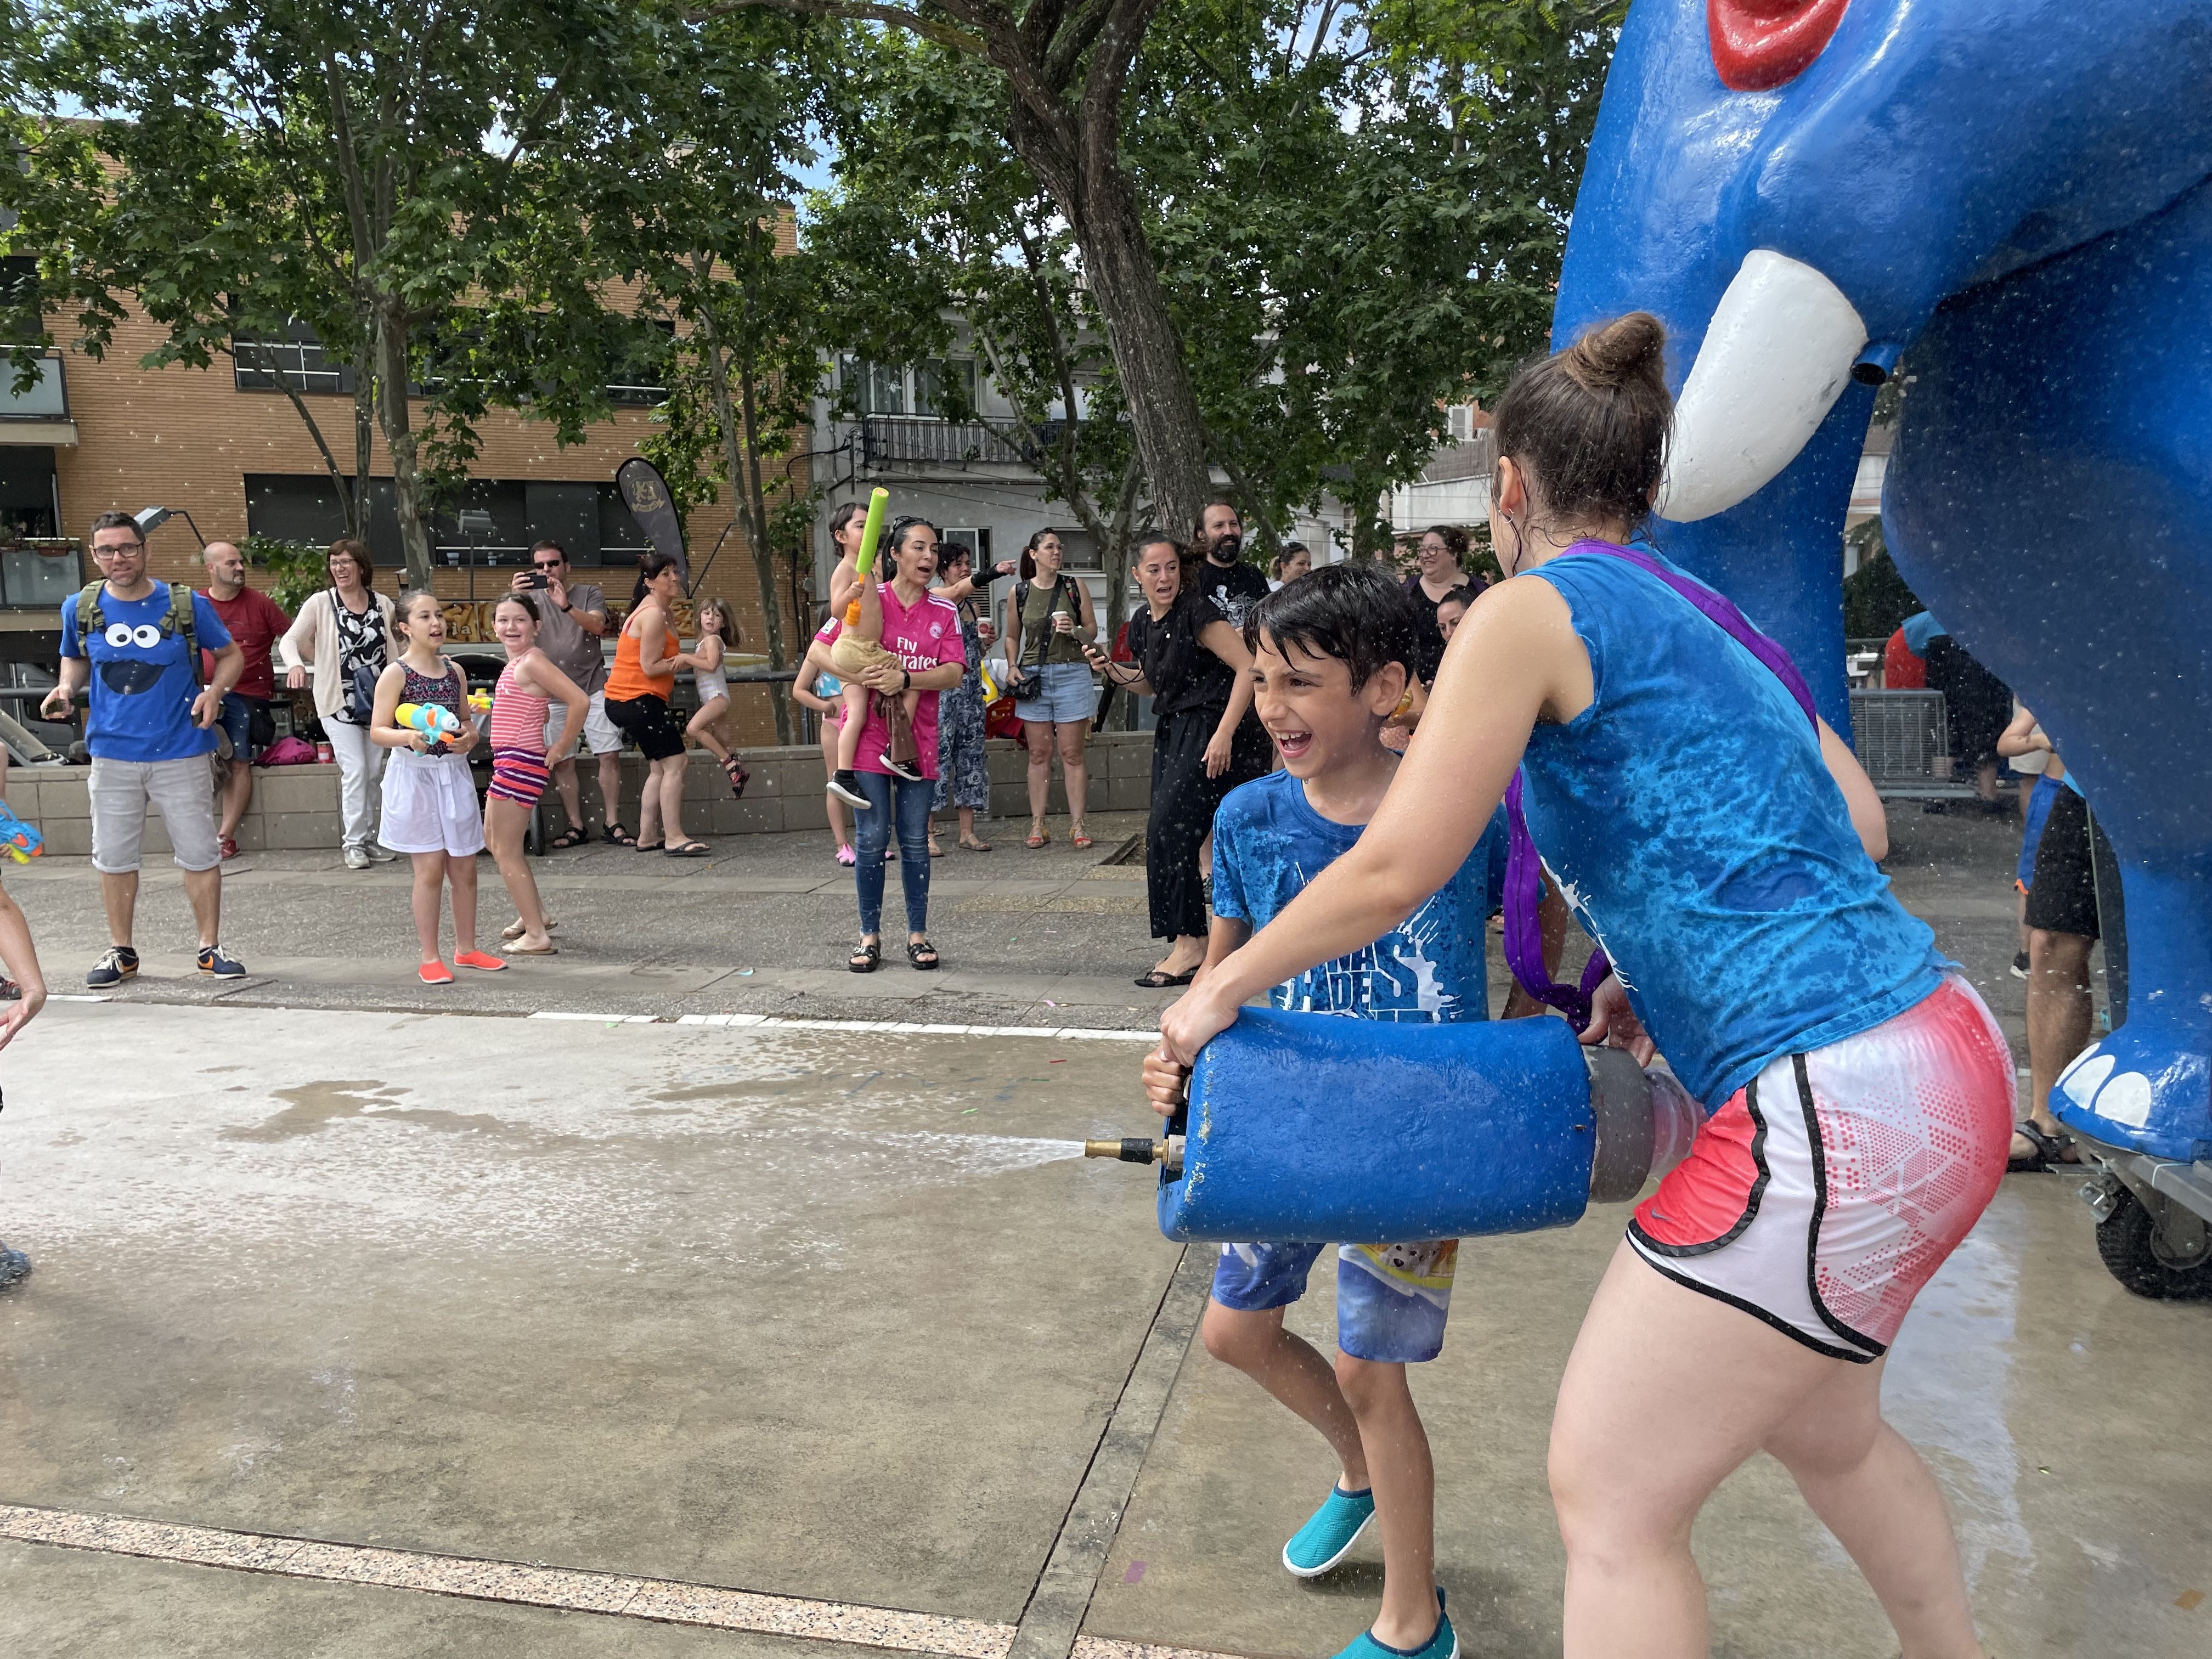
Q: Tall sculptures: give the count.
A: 1